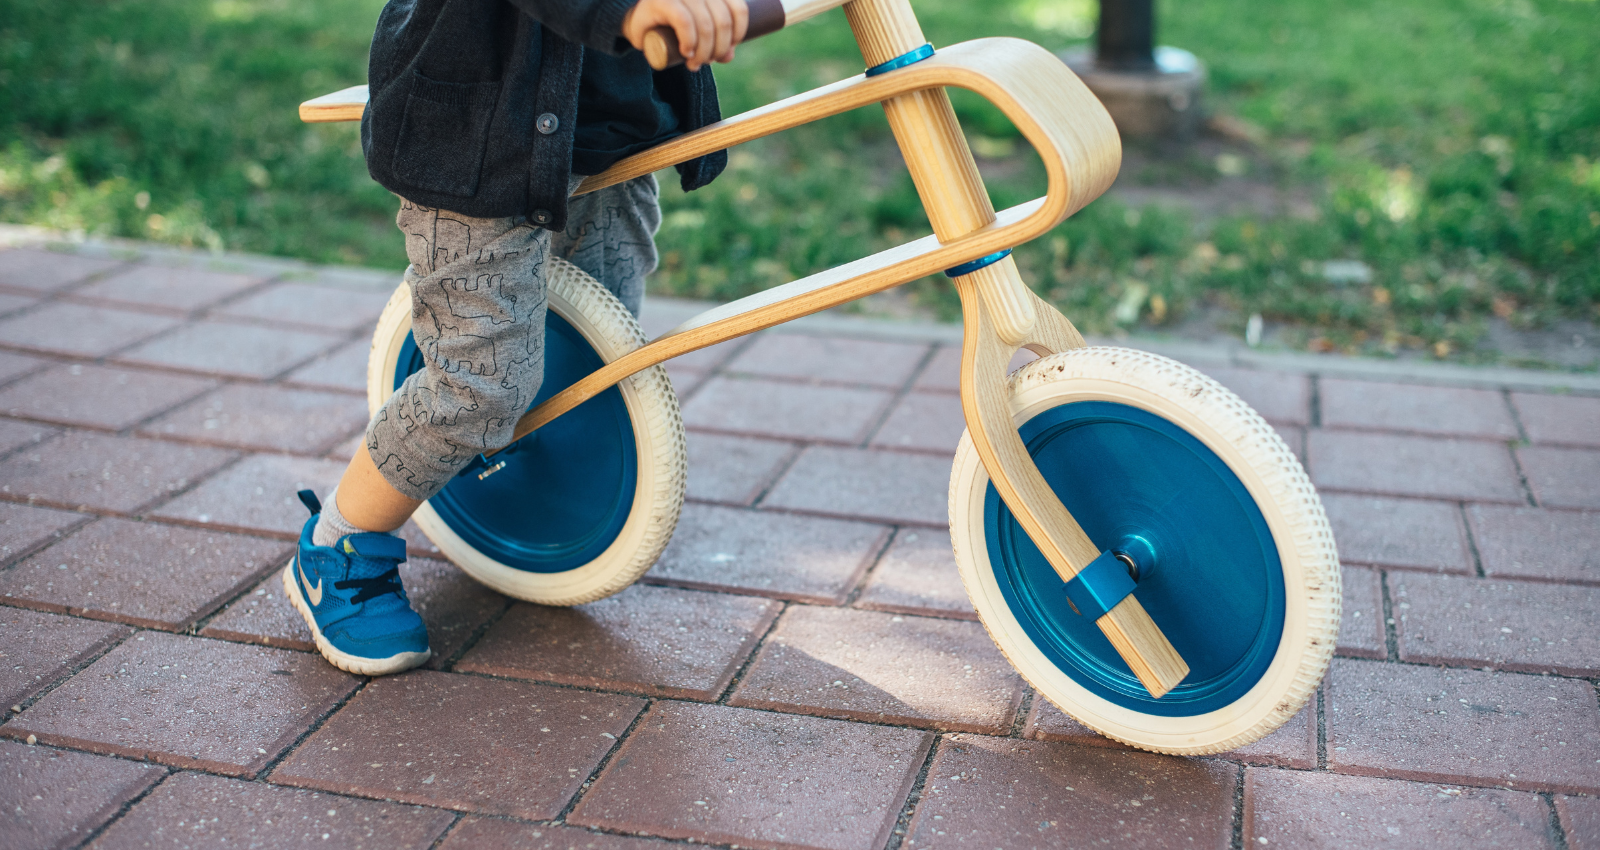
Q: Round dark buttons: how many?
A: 2